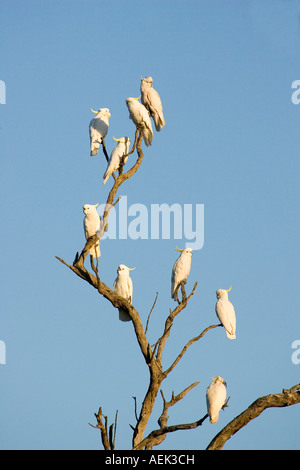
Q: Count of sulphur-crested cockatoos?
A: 9